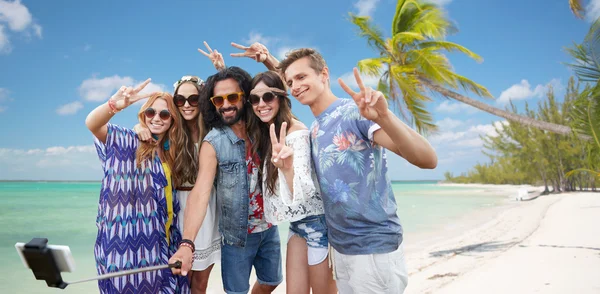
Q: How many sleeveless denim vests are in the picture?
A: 1